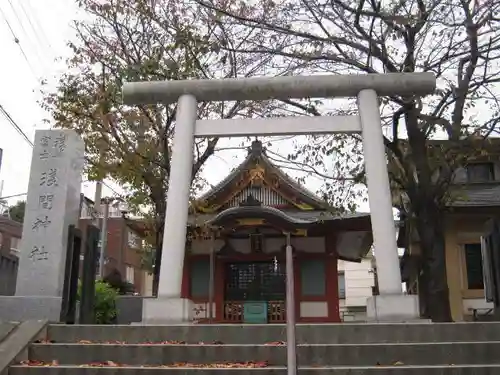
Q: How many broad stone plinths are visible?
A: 3